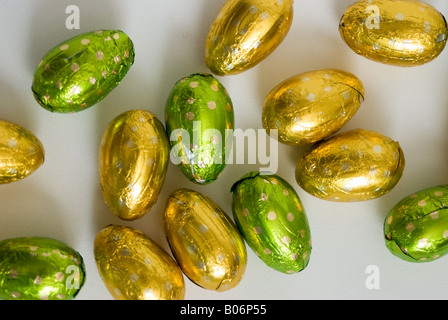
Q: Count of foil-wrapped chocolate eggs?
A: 13